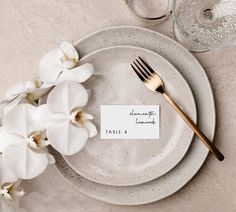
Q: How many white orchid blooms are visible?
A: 5